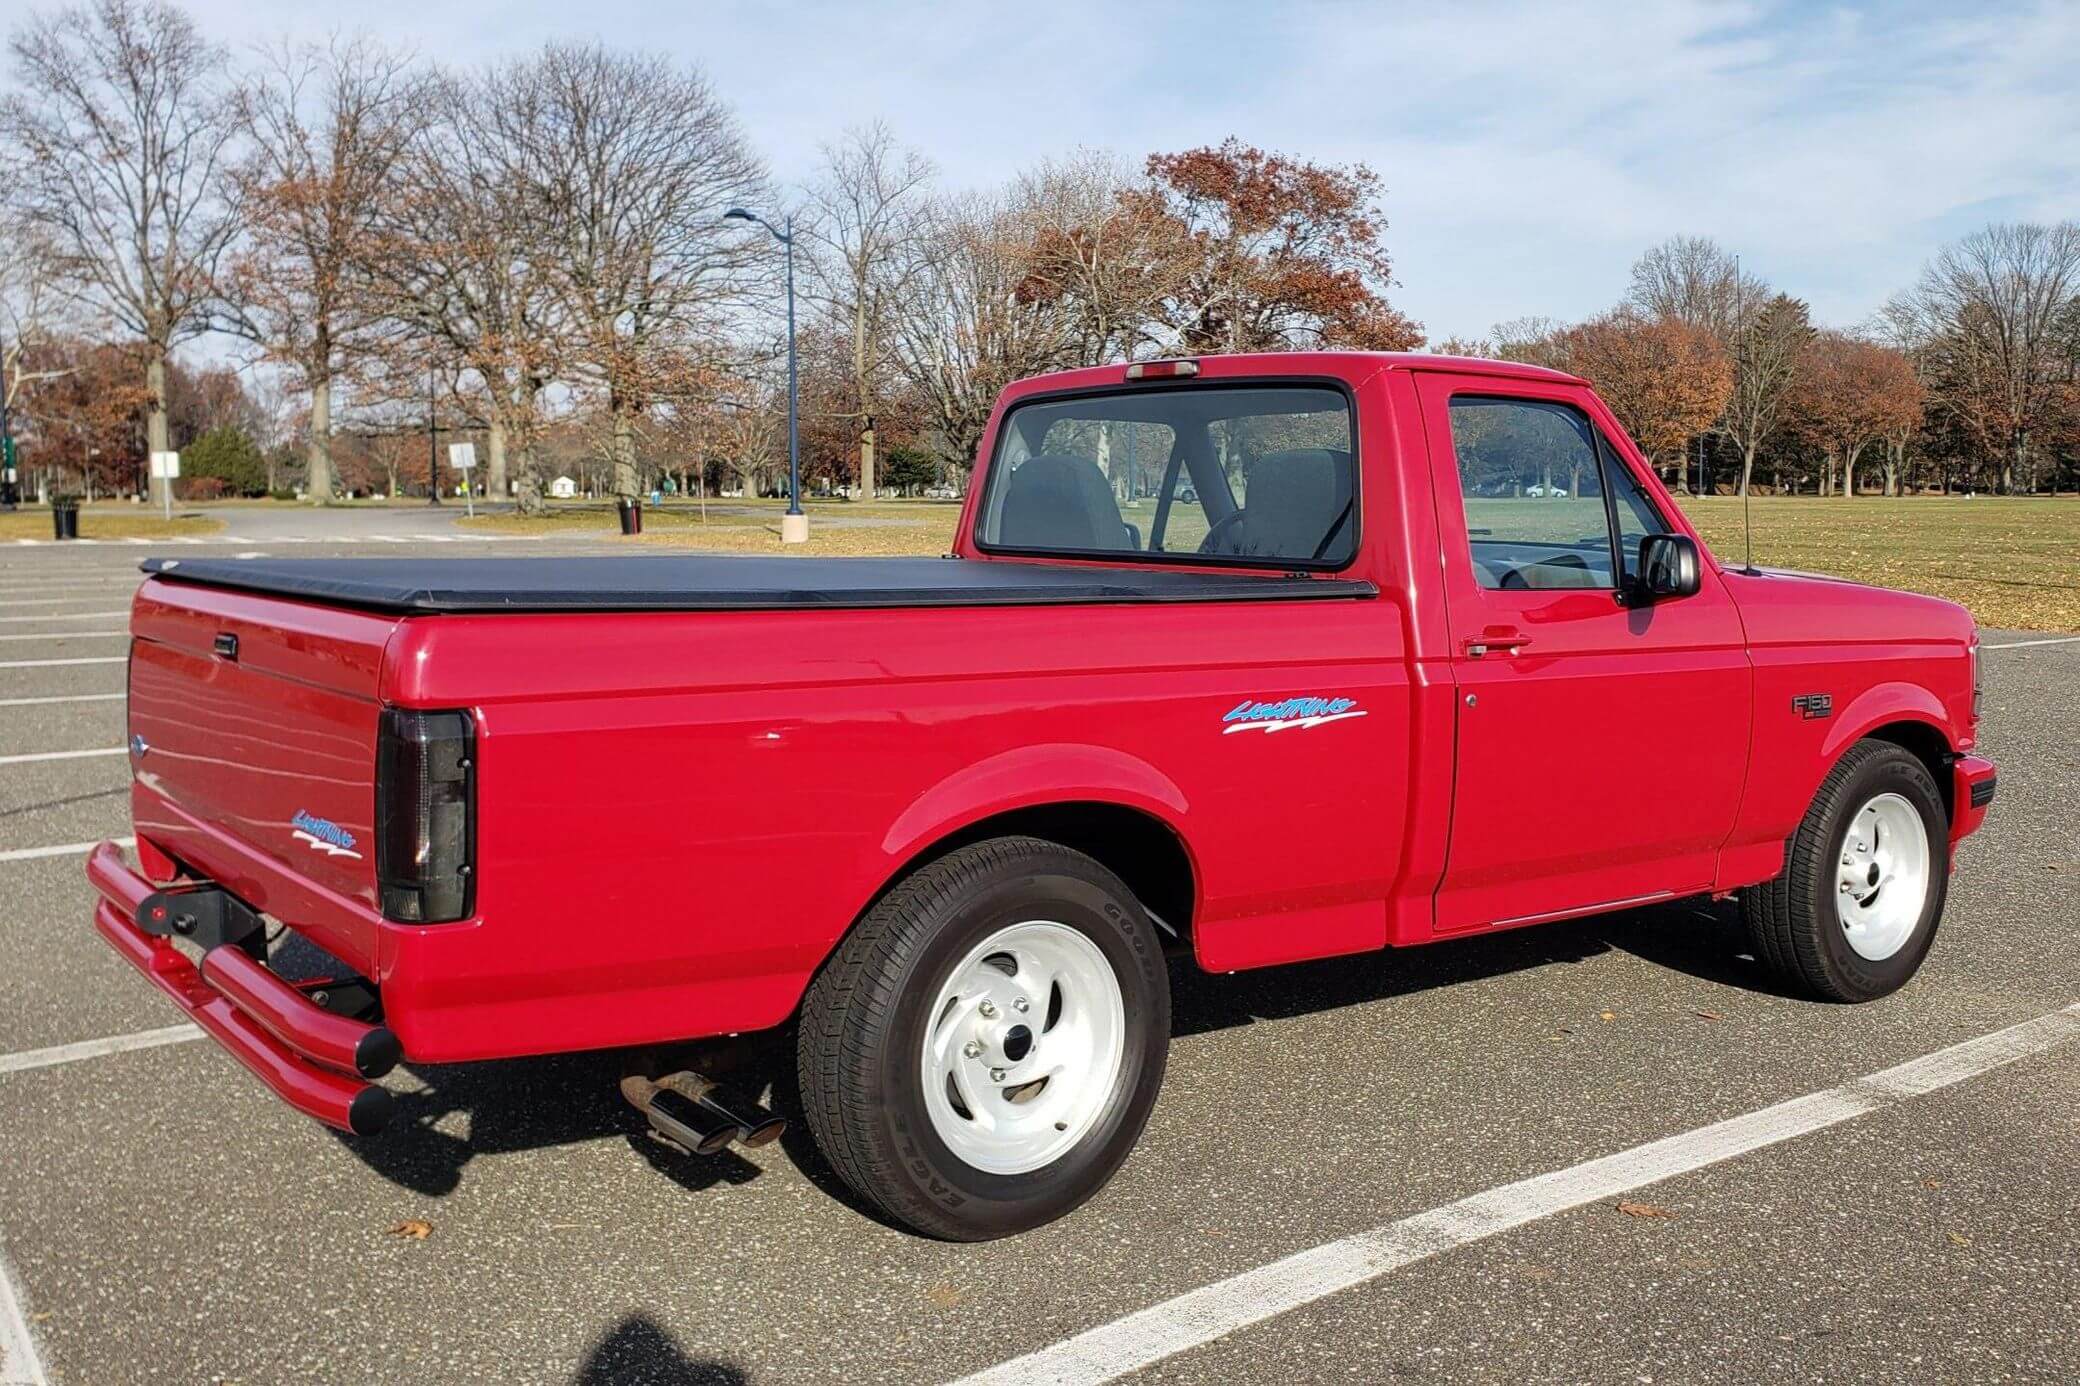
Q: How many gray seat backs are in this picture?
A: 2